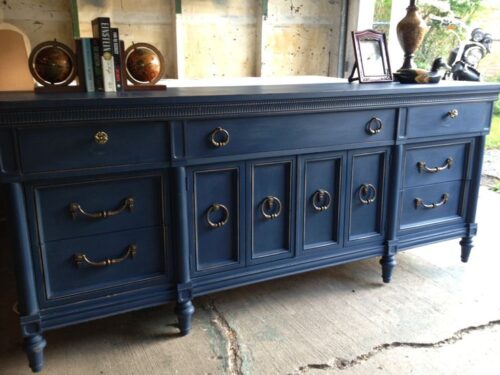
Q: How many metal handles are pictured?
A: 12